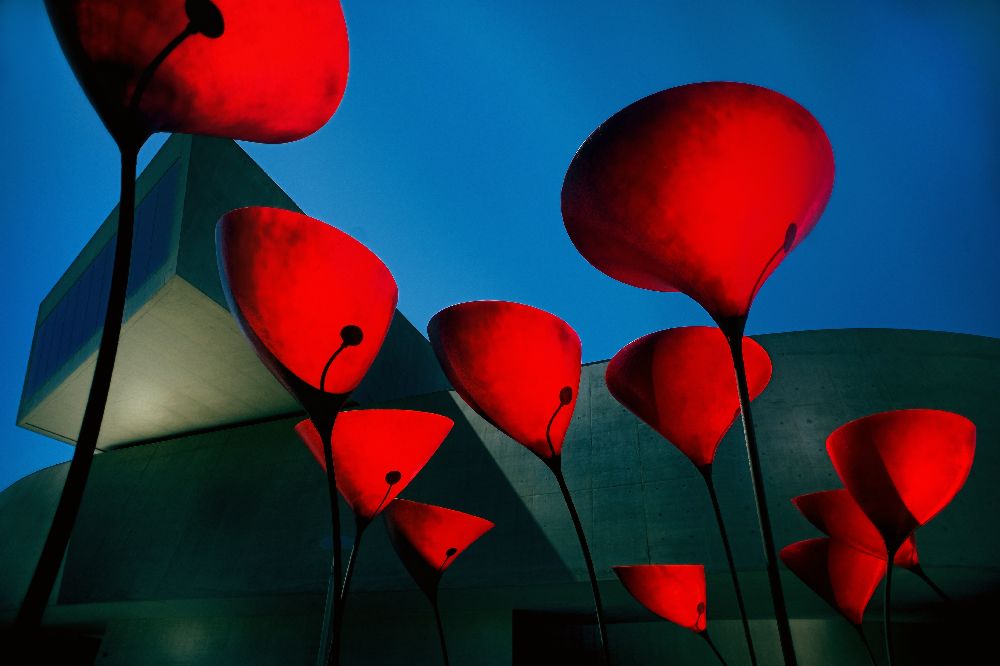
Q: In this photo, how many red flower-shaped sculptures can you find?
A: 11